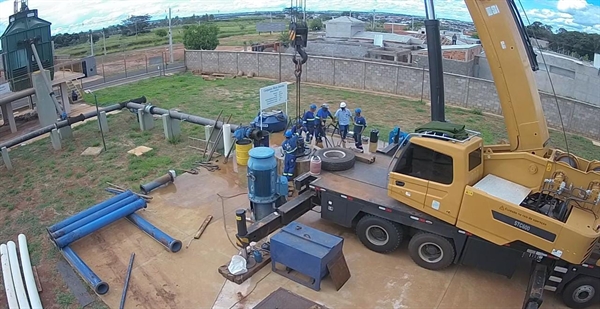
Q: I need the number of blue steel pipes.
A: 5